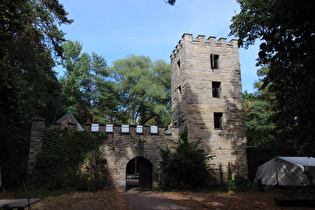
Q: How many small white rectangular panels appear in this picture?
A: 5